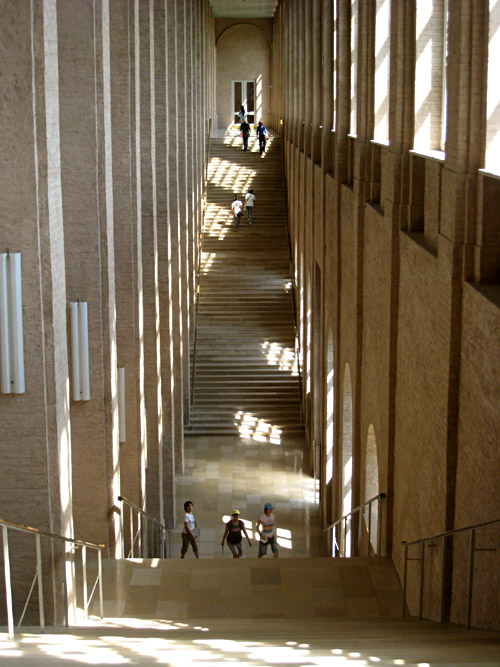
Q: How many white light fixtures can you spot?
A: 3